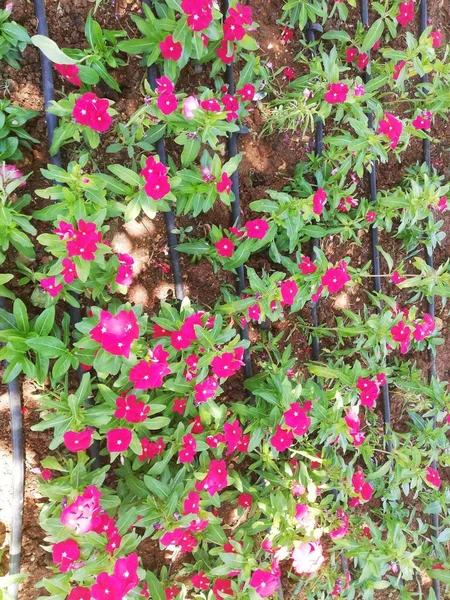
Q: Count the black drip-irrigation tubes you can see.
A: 7